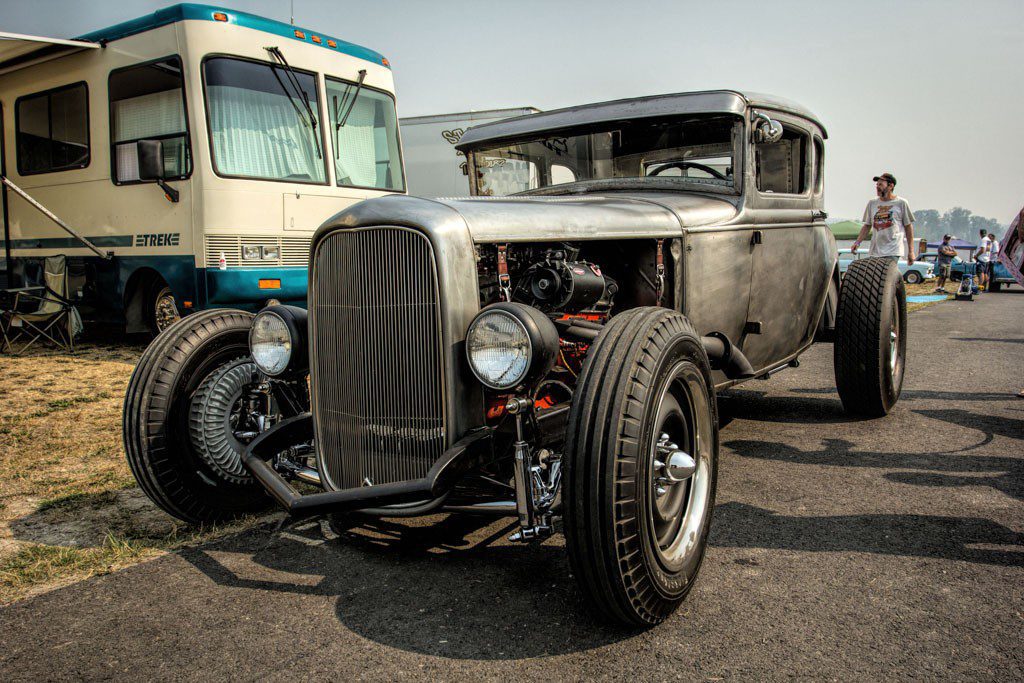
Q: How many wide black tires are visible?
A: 3